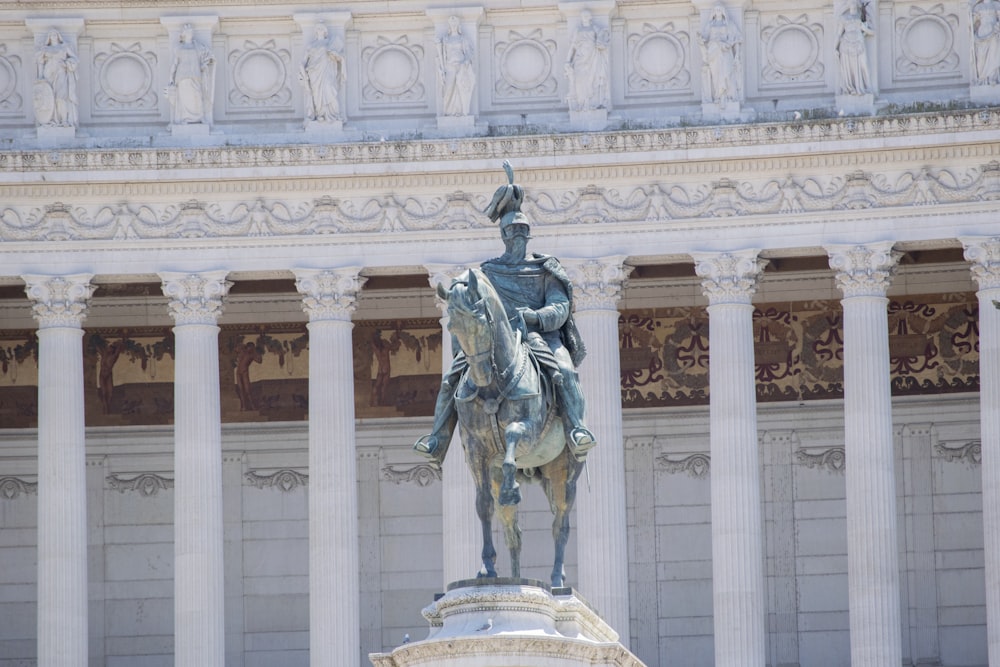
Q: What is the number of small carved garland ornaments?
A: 7